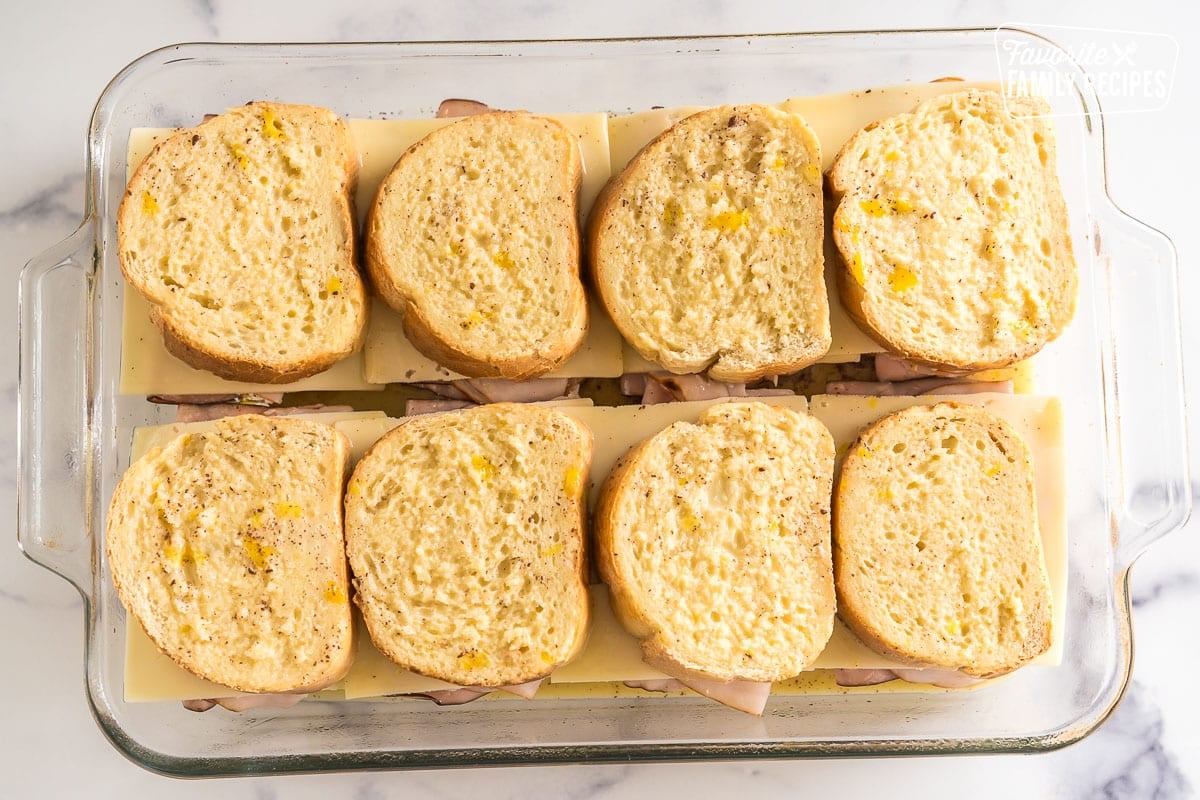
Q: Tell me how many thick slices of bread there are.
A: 8